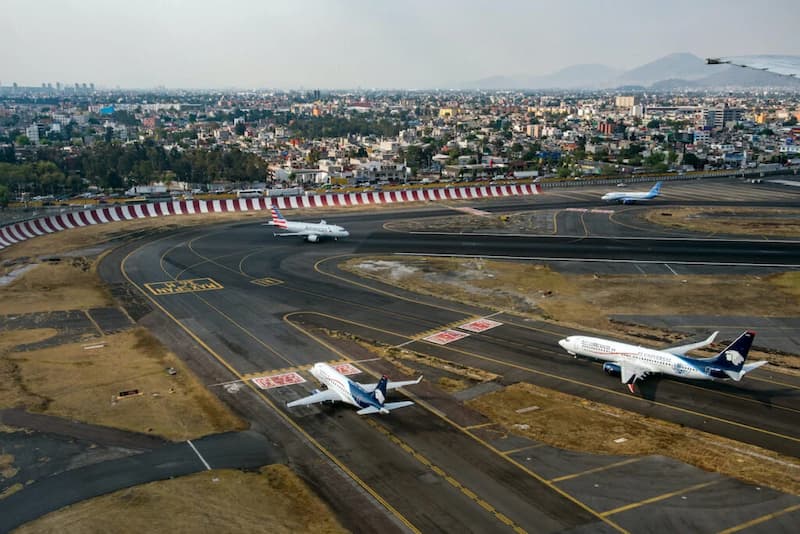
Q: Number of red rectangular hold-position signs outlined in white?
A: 4